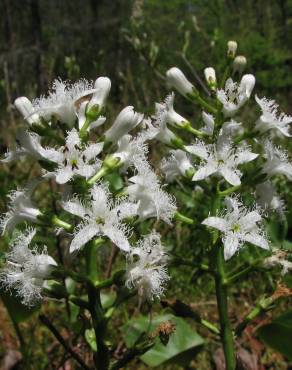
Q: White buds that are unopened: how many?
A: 8